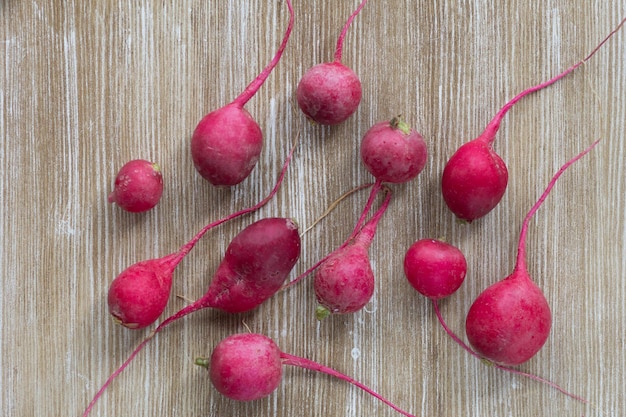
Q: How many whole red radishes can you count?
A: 11